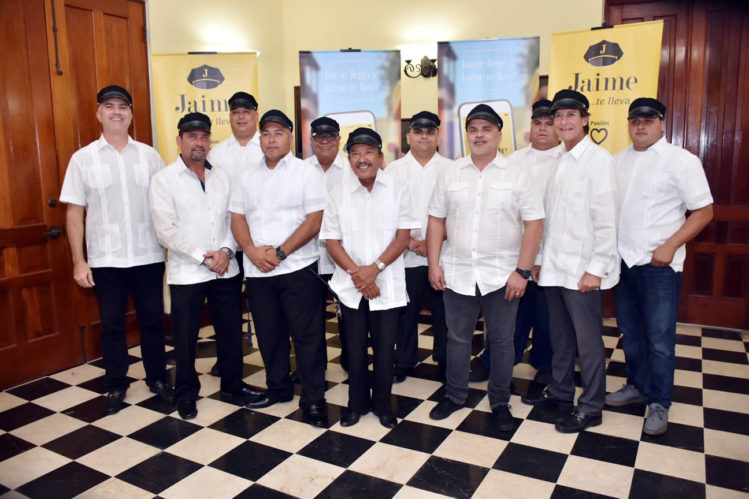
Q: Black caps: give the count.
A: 11